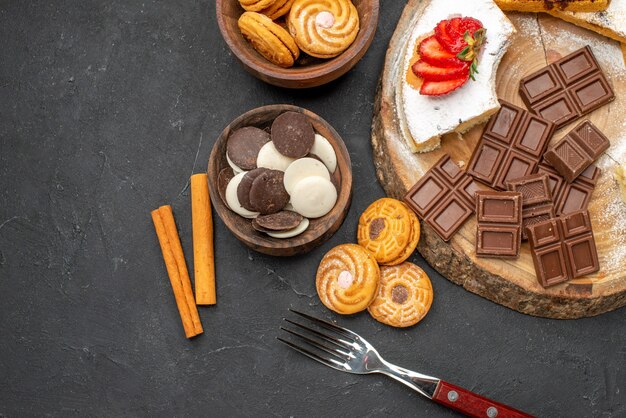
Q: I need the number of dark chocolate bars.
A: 8